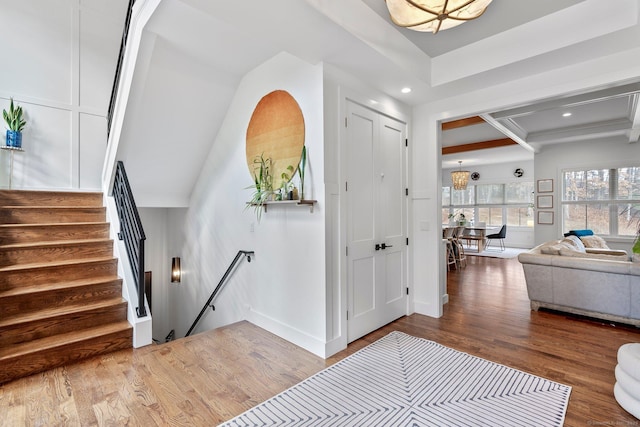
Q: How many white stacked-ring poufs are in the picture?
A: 1